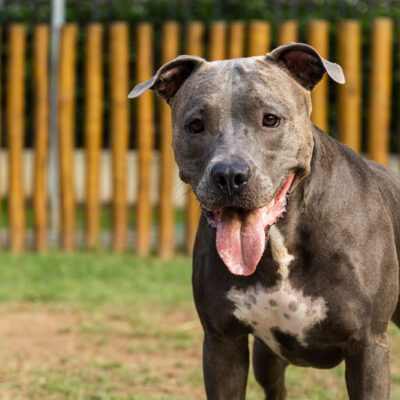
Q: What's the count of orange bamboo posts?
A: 15